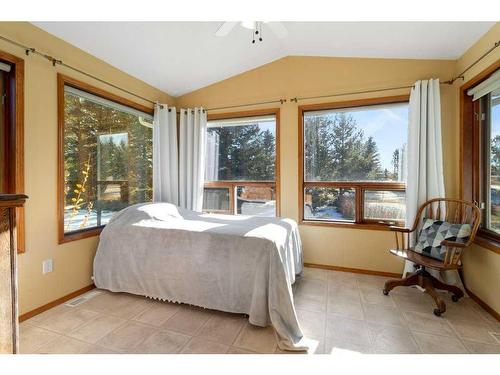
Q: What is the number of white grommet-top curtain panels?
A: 3